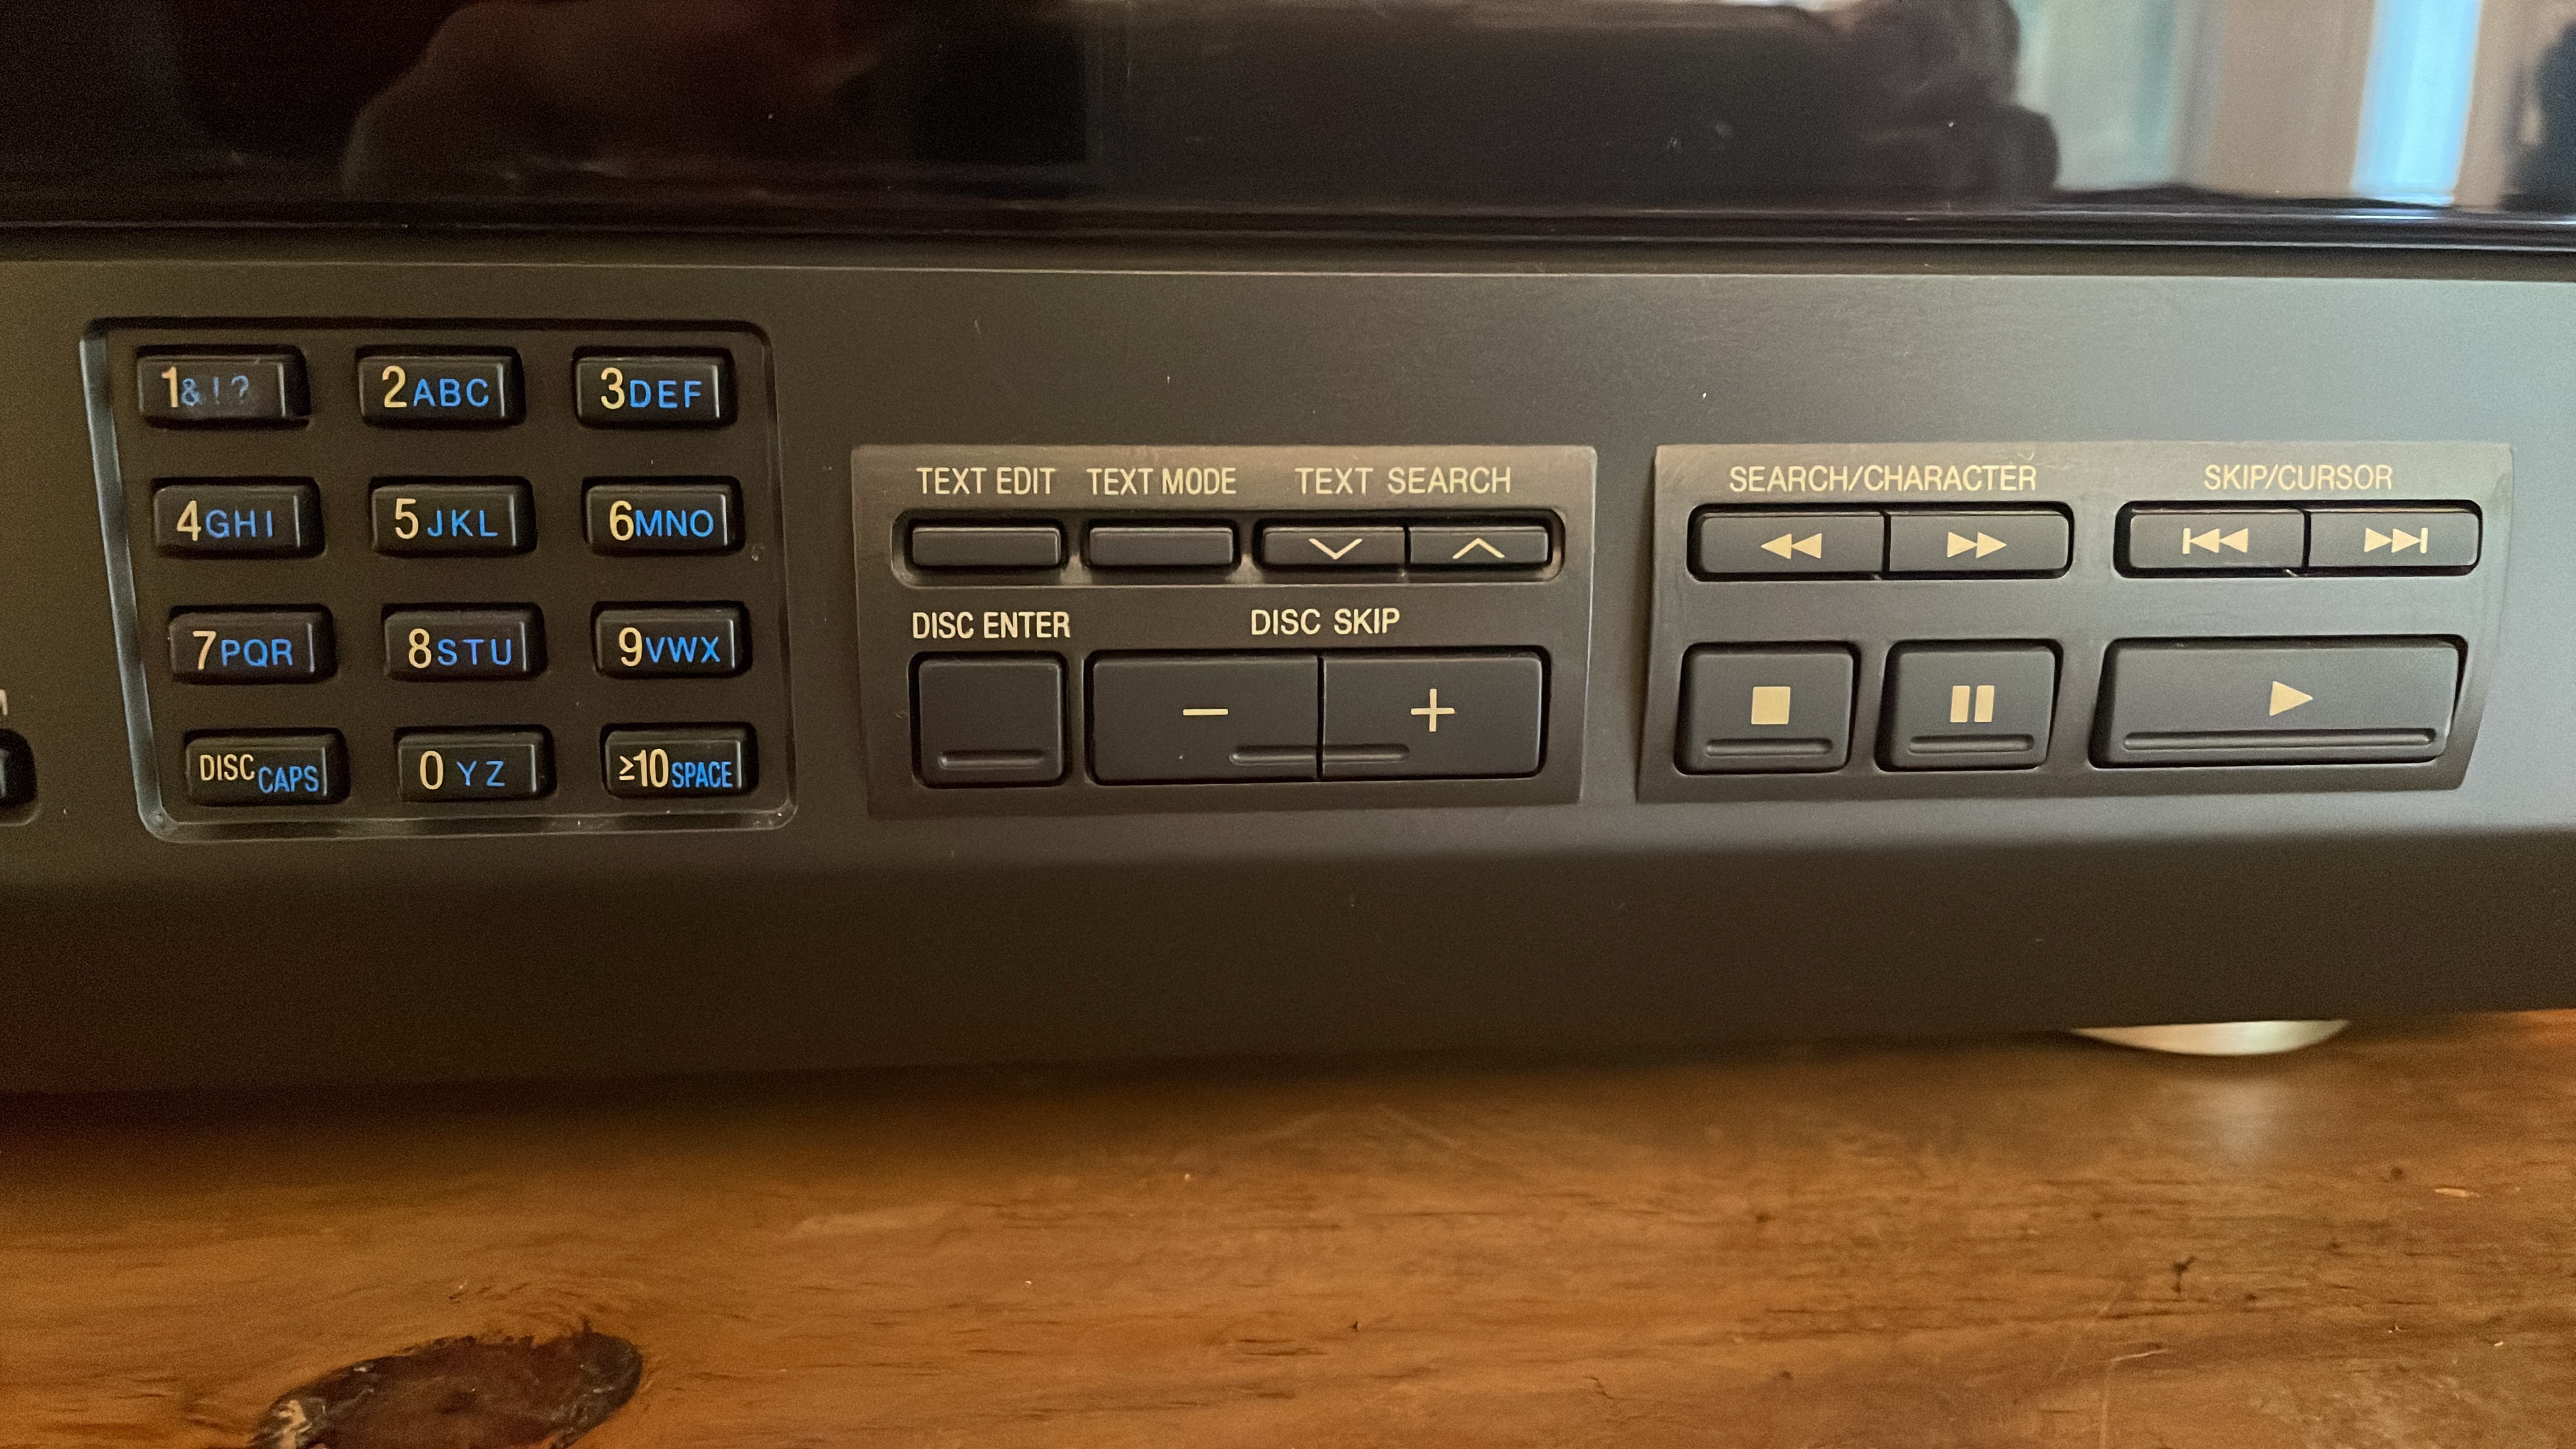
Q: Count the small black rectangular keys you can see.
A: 12